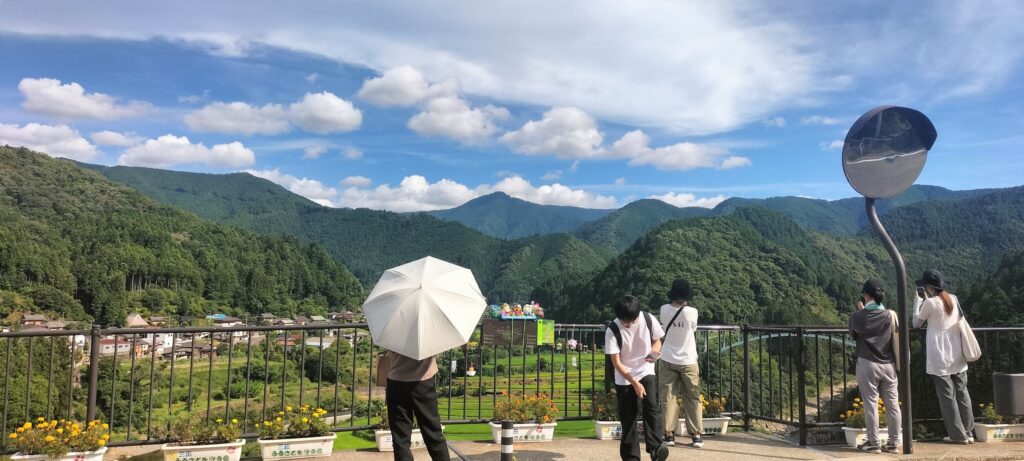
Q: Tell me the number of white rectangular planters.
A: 9